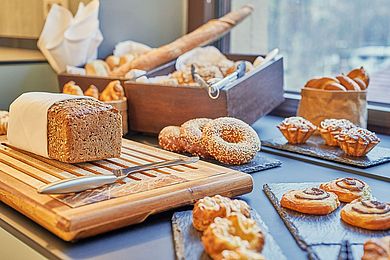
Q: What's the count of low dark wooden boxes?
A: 2